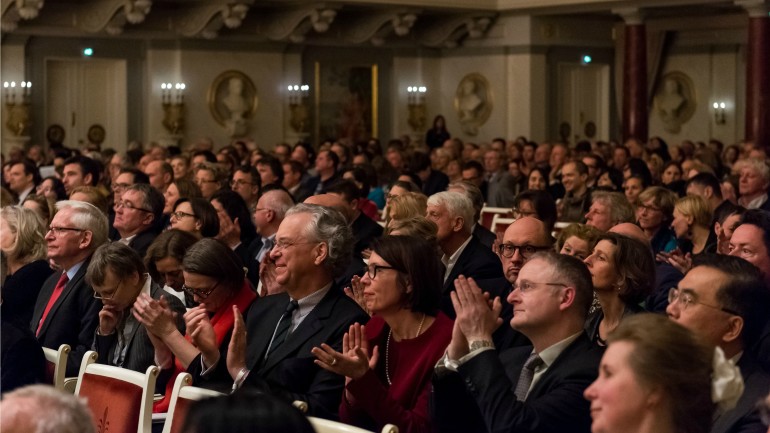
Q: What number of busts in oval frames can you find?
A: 3